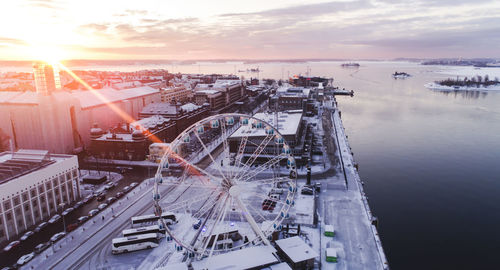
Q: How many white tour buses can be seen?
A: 3